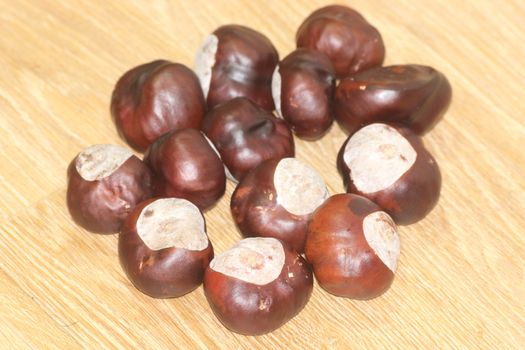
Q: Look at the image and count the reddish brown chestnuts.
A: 13